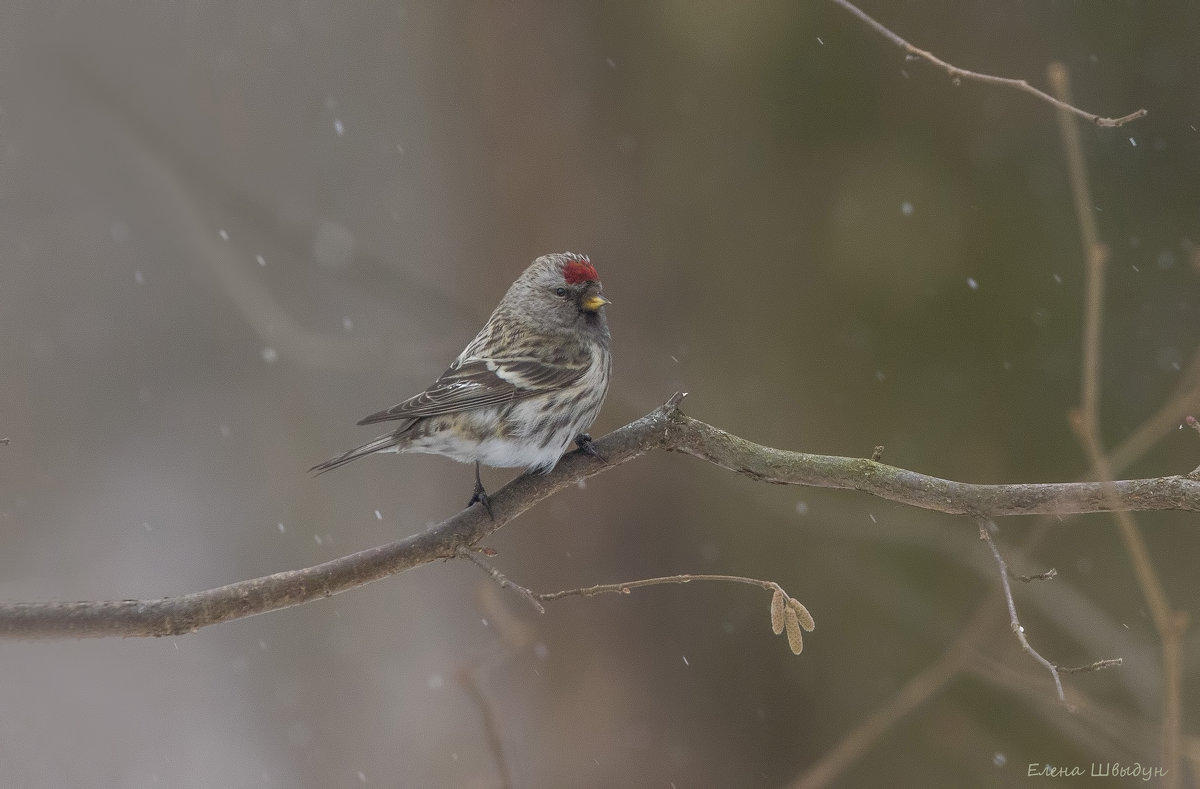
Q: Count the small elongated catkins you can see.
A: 3